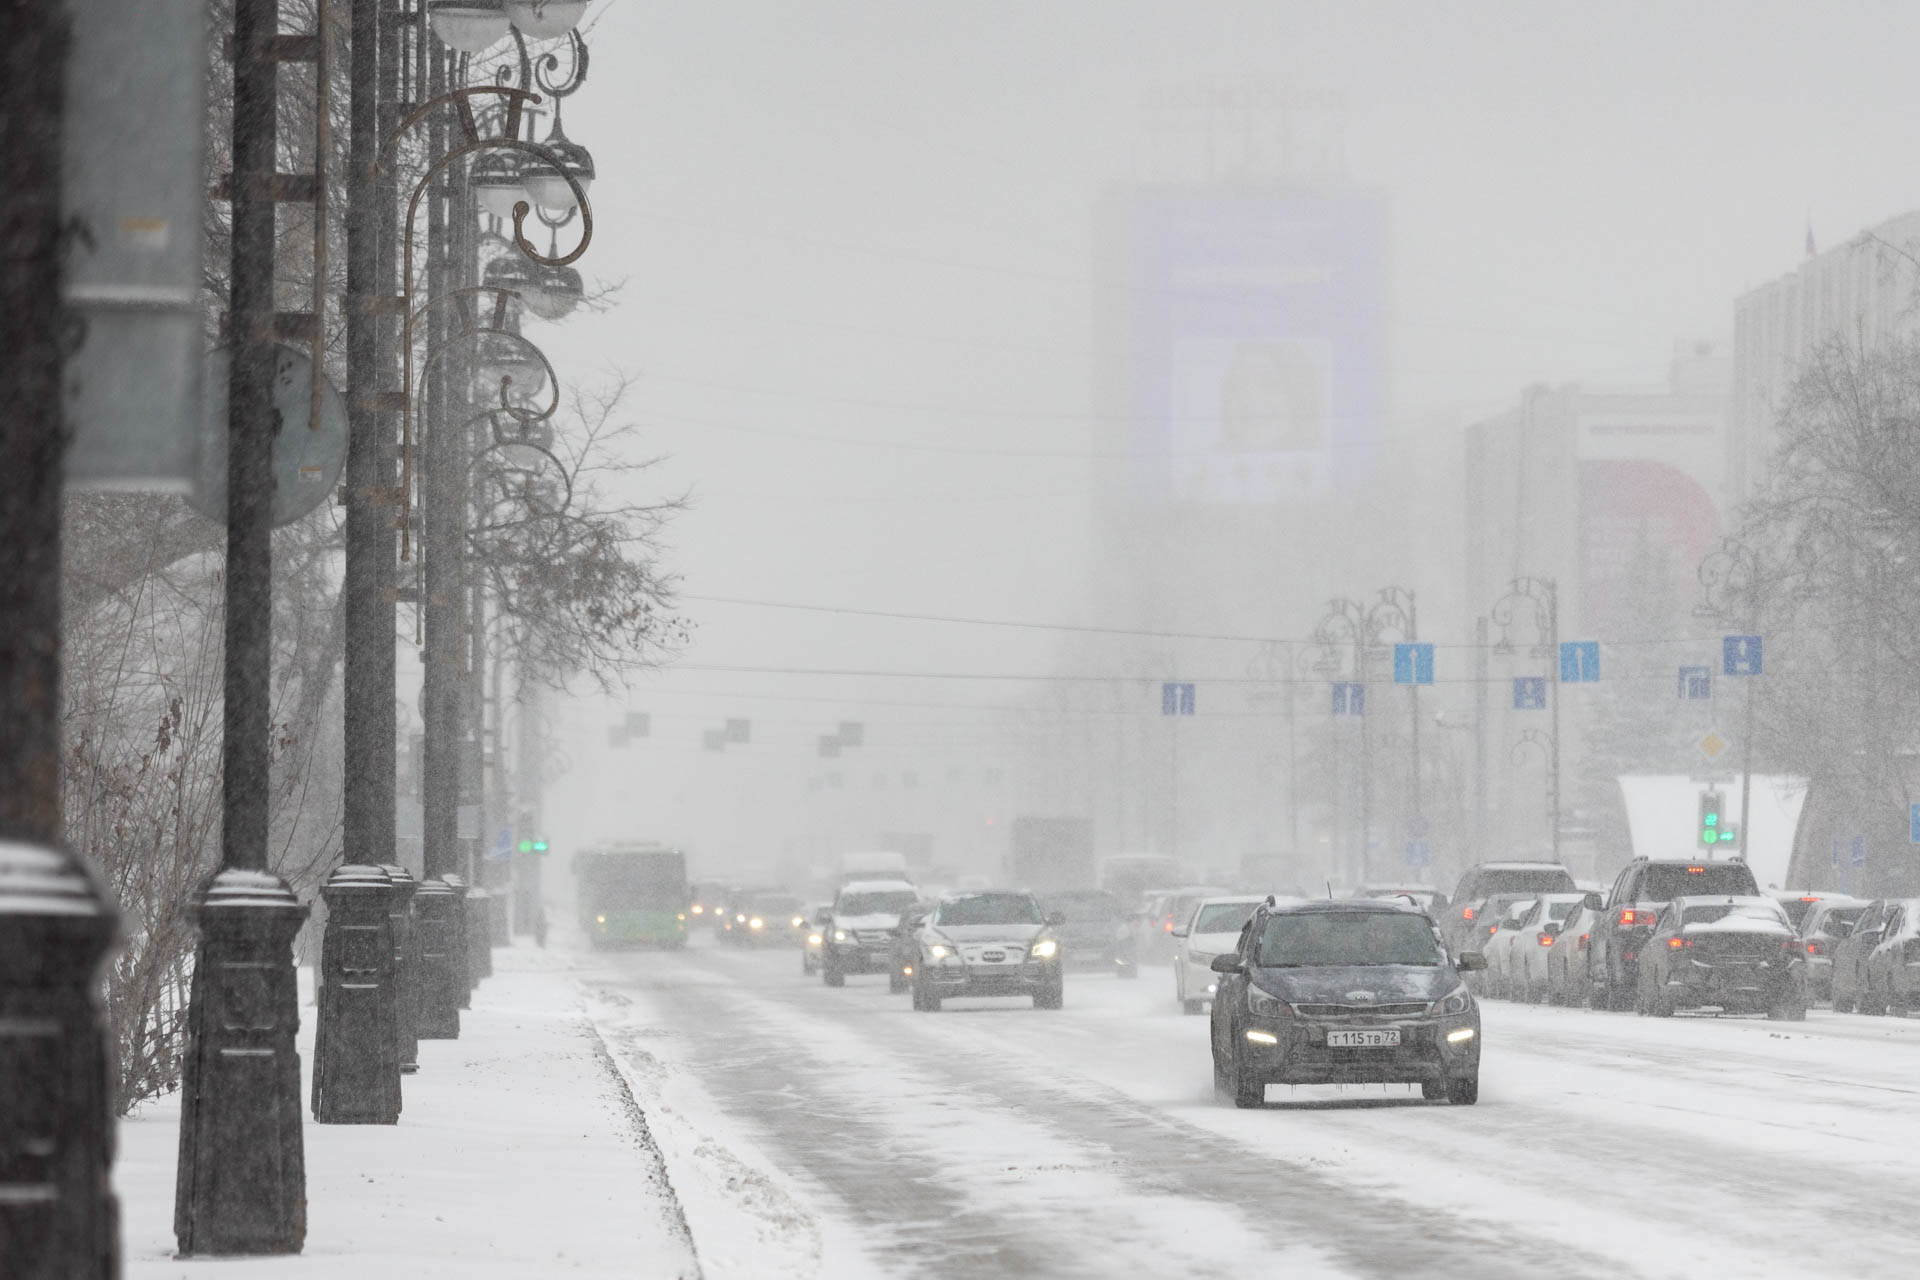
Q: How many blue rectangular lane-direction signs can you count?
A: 7